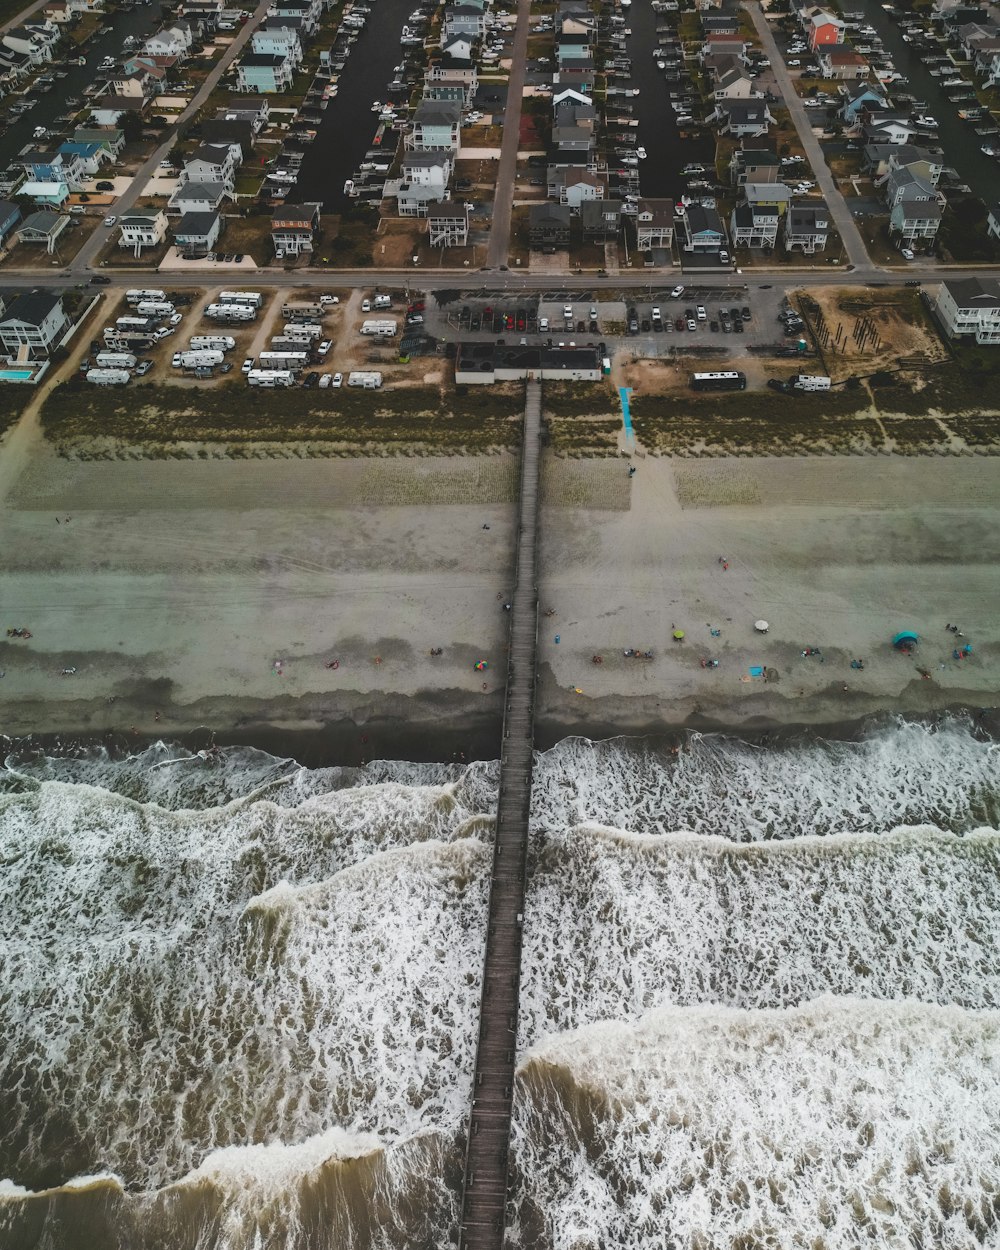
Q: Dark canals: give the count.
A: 4